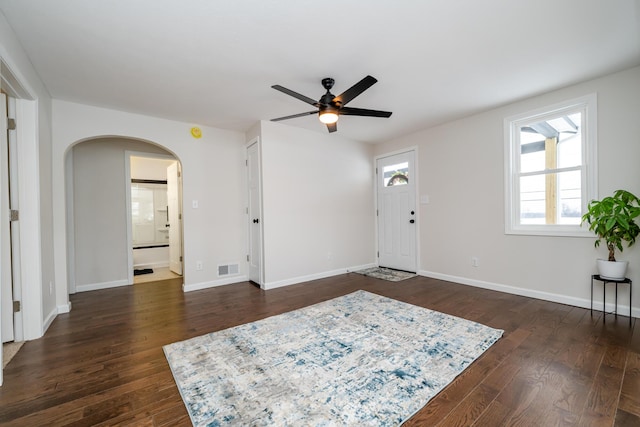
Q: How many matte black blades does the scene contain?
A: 5